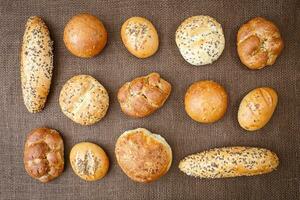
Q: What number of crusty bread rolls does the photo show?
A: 13